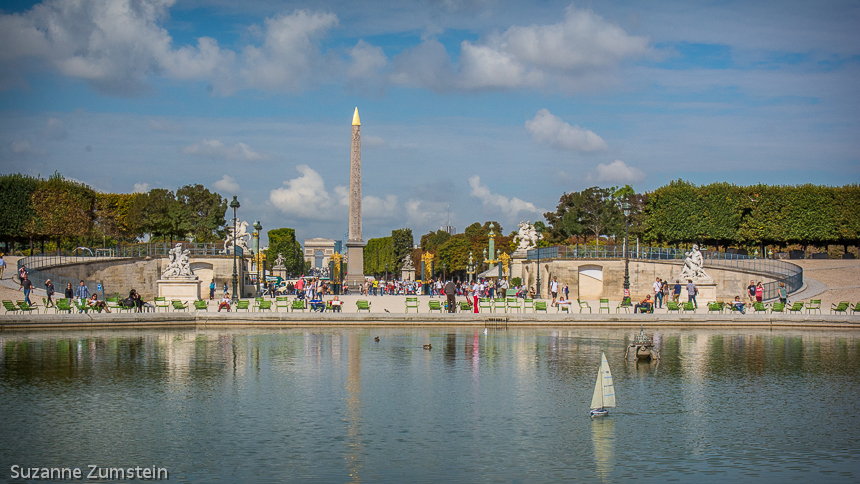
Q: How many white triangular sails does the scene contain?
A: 2